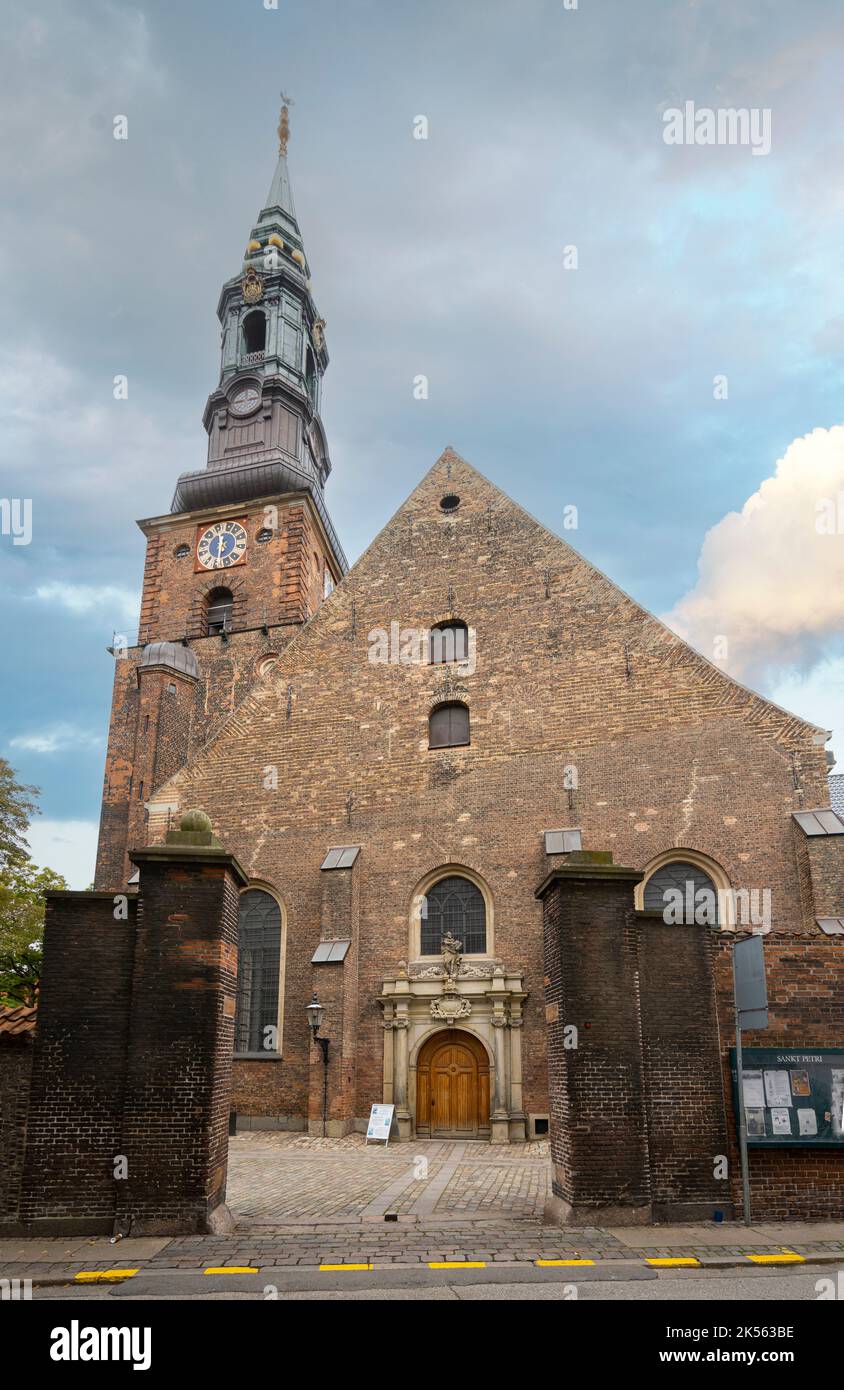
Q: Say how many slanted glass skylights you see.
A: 5